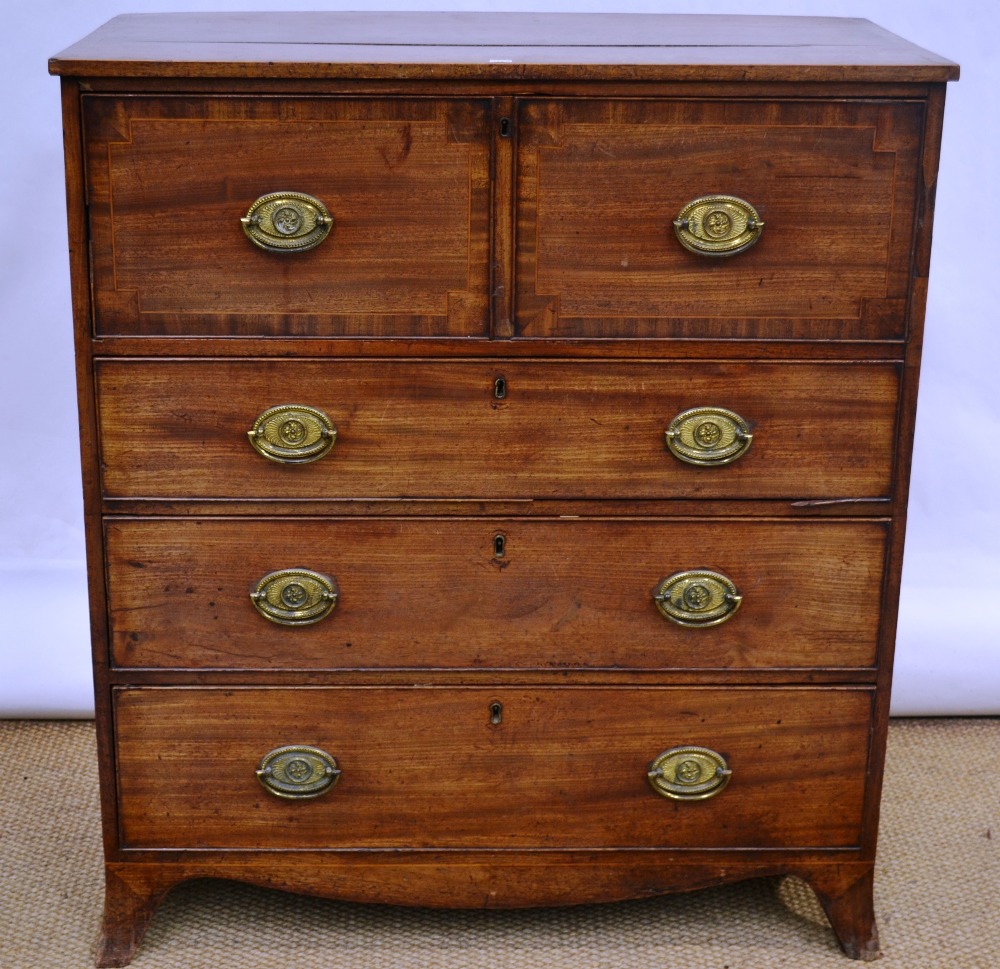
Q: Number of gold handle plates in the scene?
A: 8